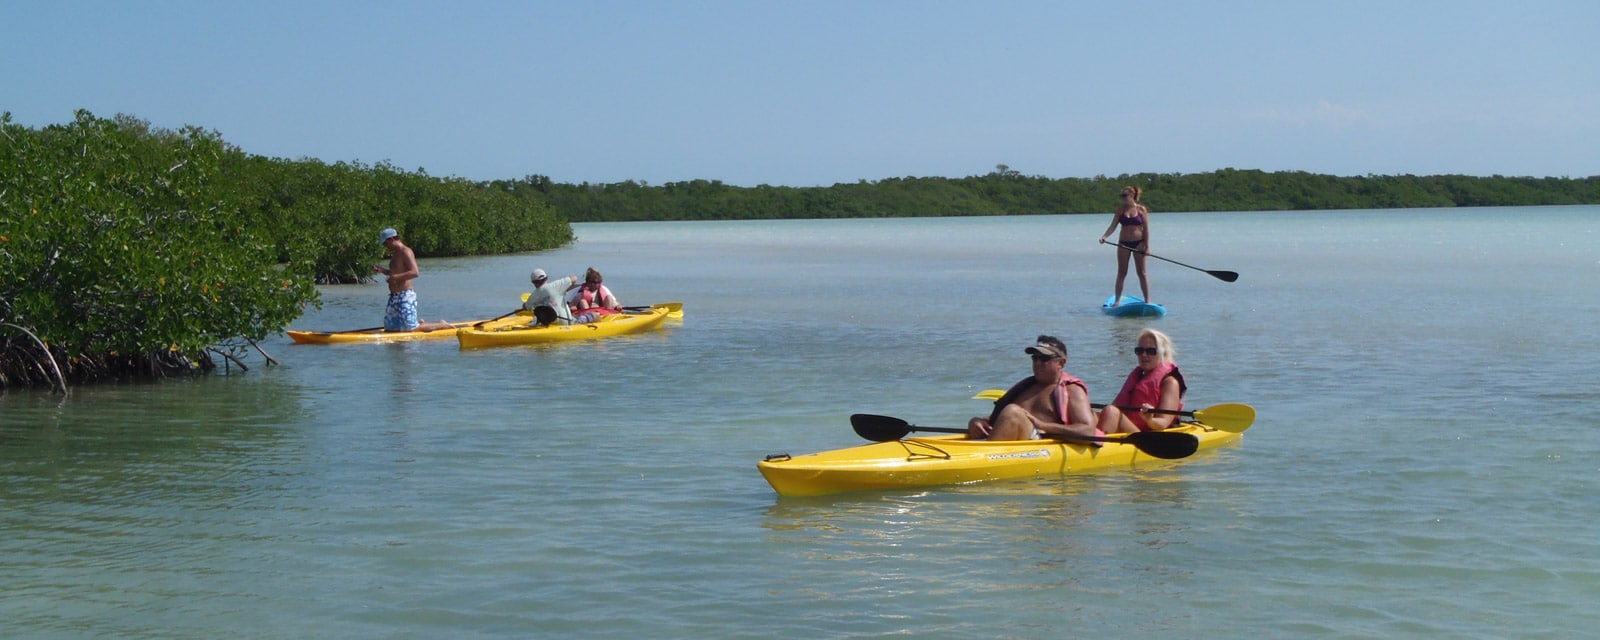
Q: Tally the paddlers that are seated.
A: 4